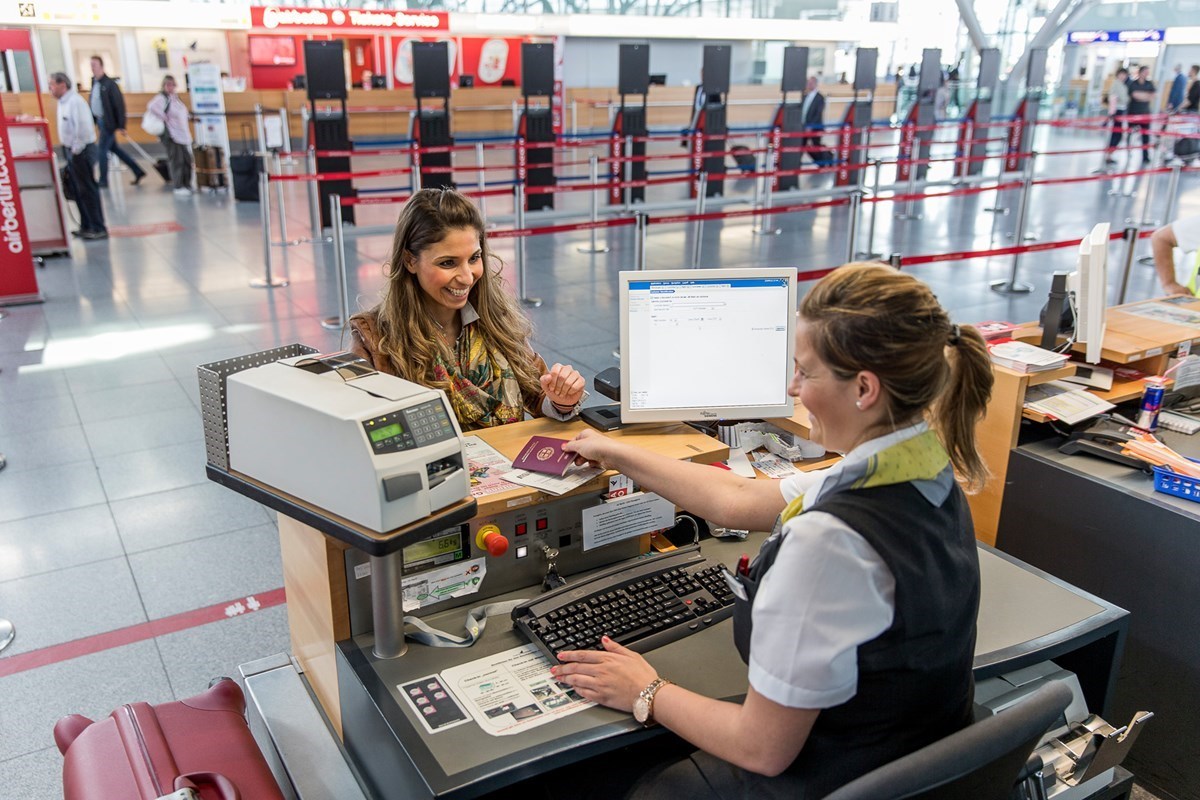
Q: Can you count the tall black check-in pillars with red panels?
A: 10